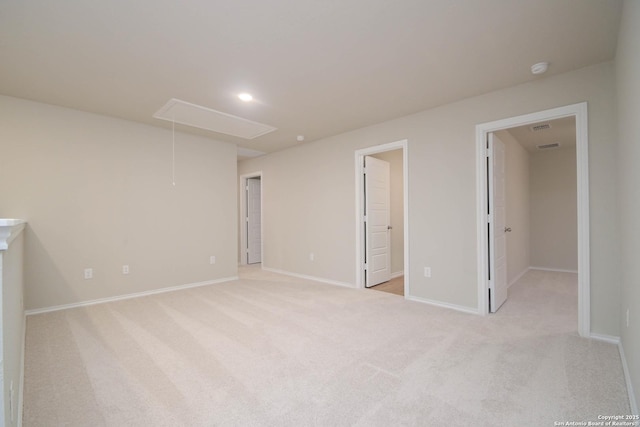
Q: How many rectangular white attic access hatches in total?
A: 1